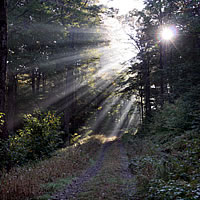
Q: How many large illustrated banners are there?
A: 0